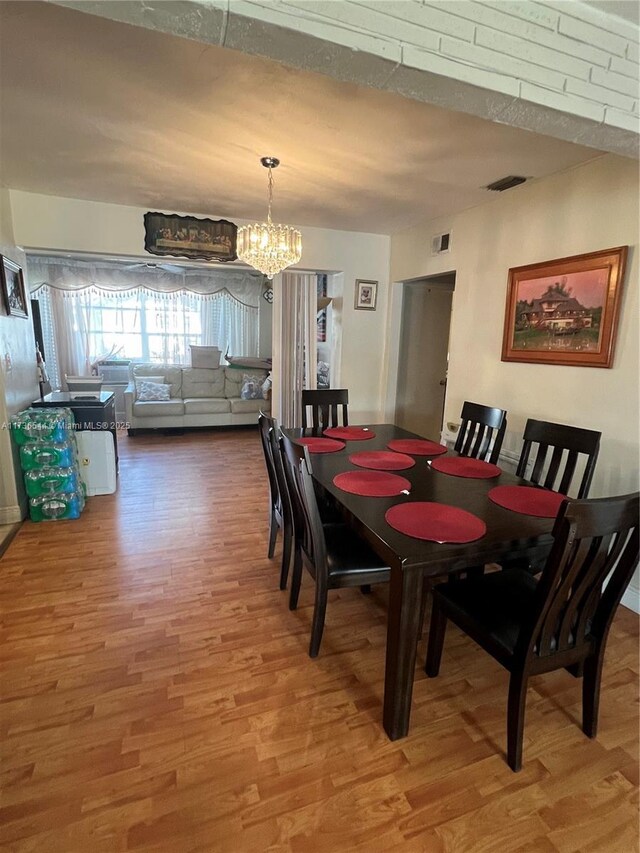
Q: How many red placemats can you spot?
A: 8